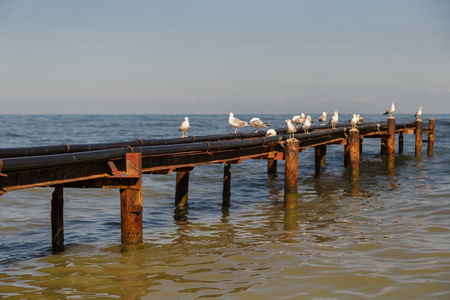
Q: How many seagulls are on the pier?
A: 13